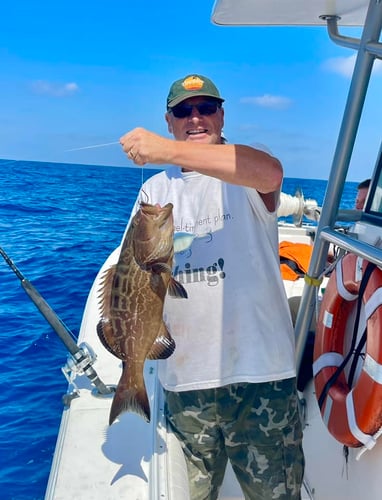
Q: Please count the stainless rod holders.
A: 1